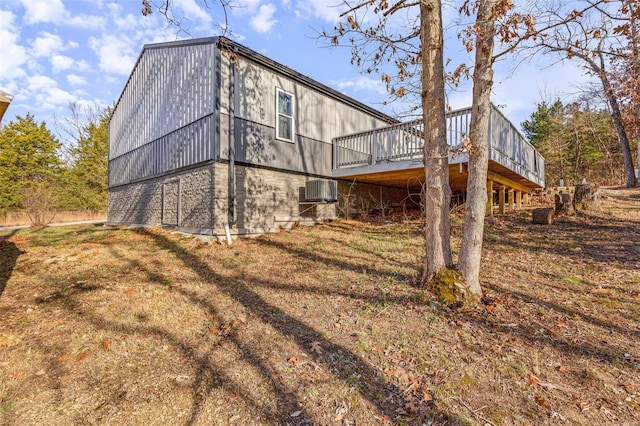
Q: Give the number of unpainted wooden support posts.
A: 5